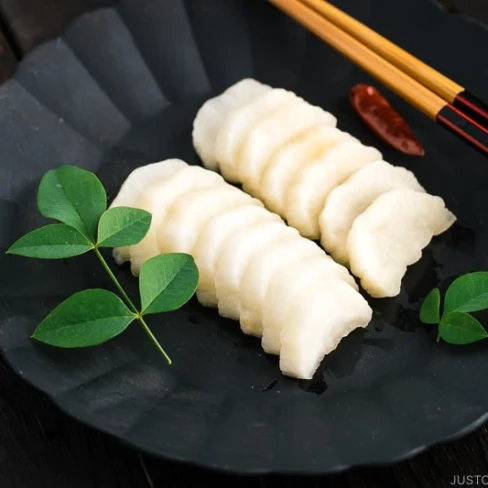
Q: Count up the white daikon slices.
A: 15